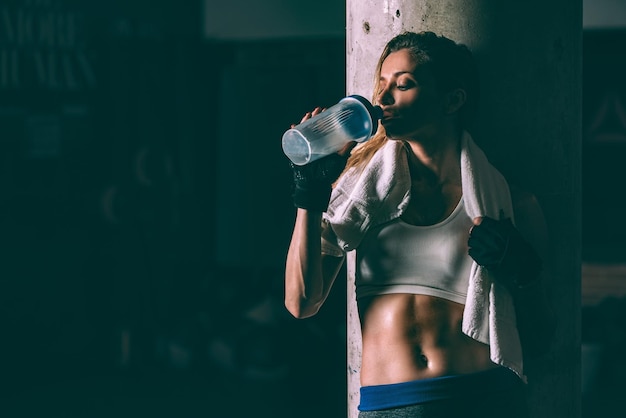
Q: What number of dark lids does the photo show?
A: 1